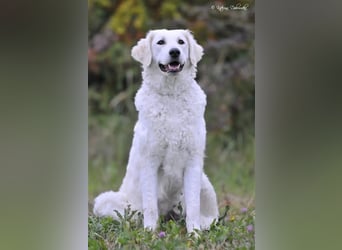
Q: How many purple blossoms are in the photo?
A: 3